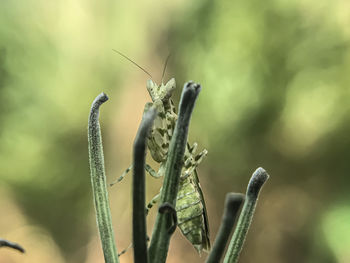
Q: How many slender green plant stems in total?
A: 5